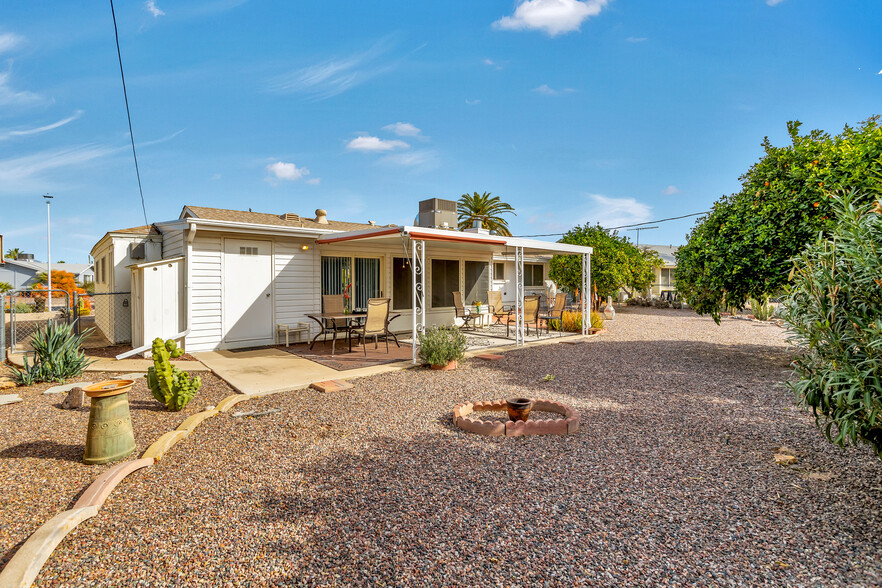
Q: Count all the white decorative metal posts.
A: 3